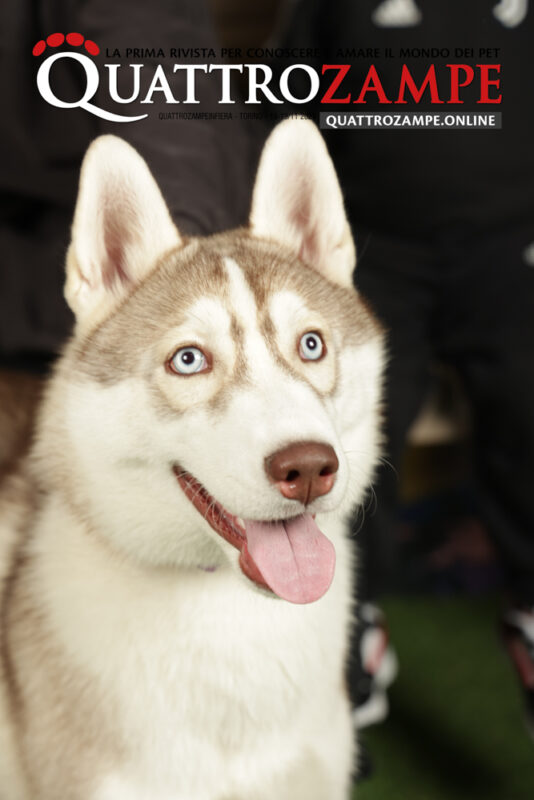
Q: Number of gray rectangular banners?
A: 1